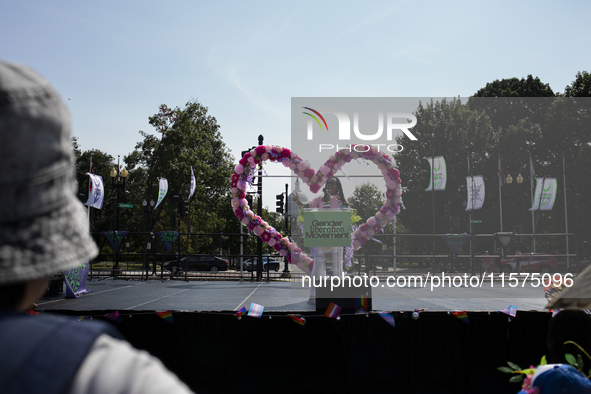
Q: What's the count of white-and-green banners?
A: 3